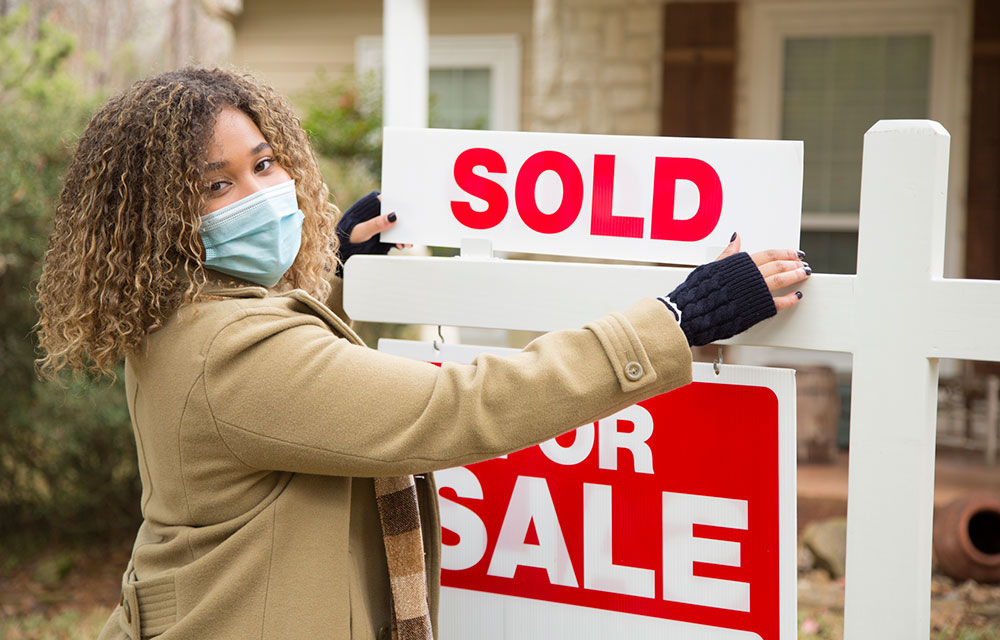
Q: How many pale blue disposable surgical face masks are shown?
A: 1